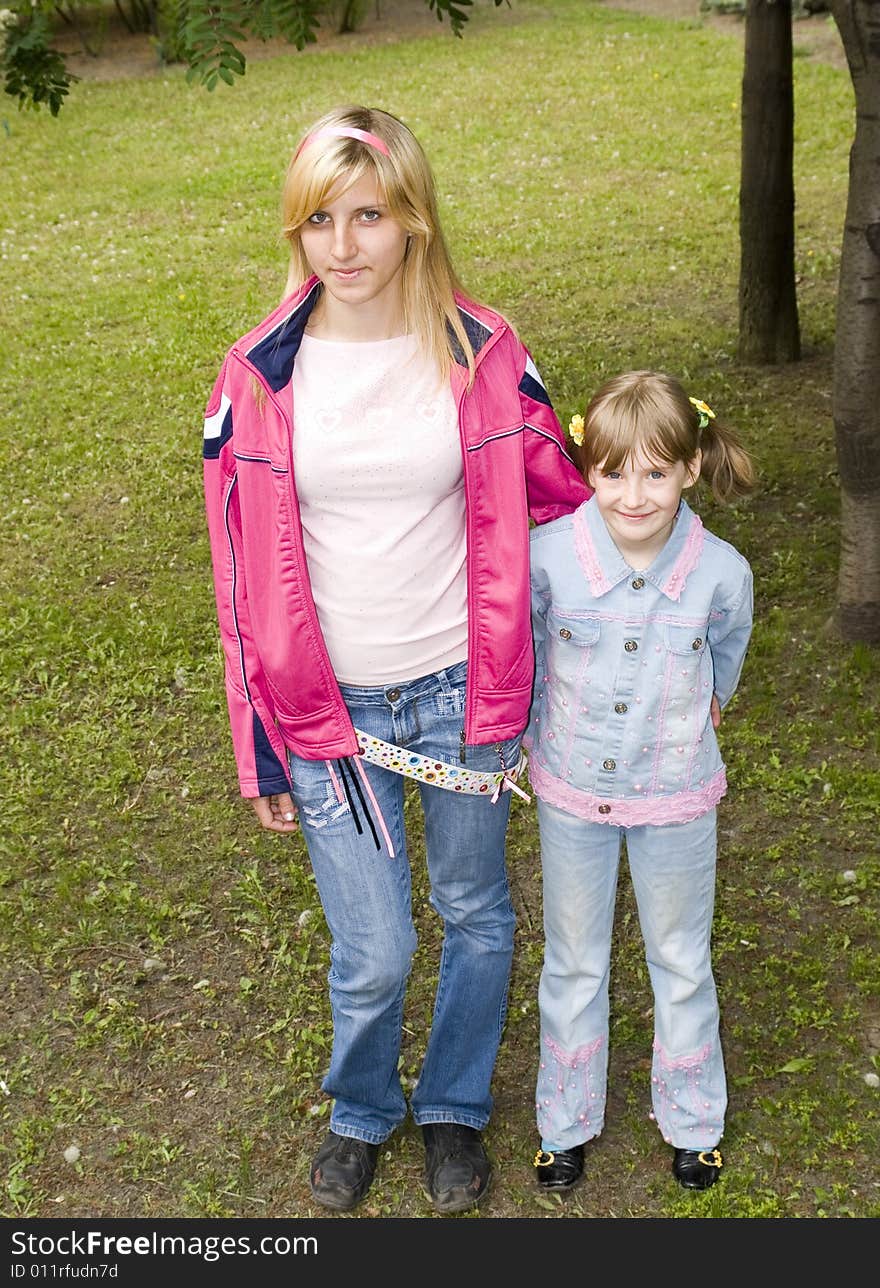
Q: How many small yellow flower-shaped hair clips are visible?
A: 2